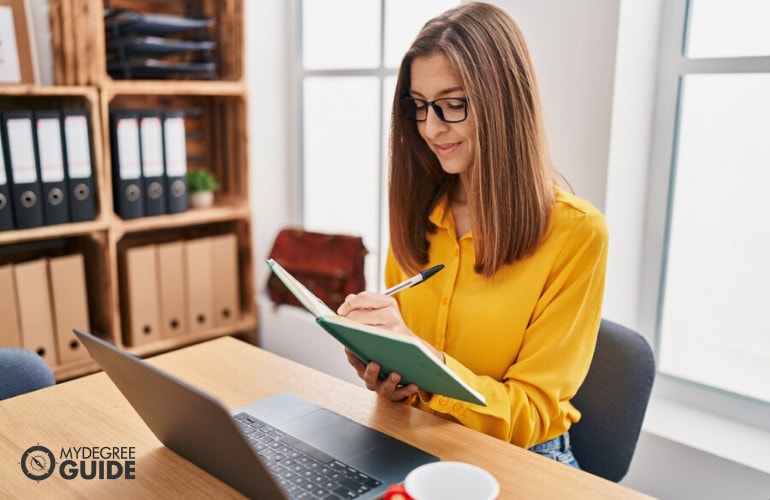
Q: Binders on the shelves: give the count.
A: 14